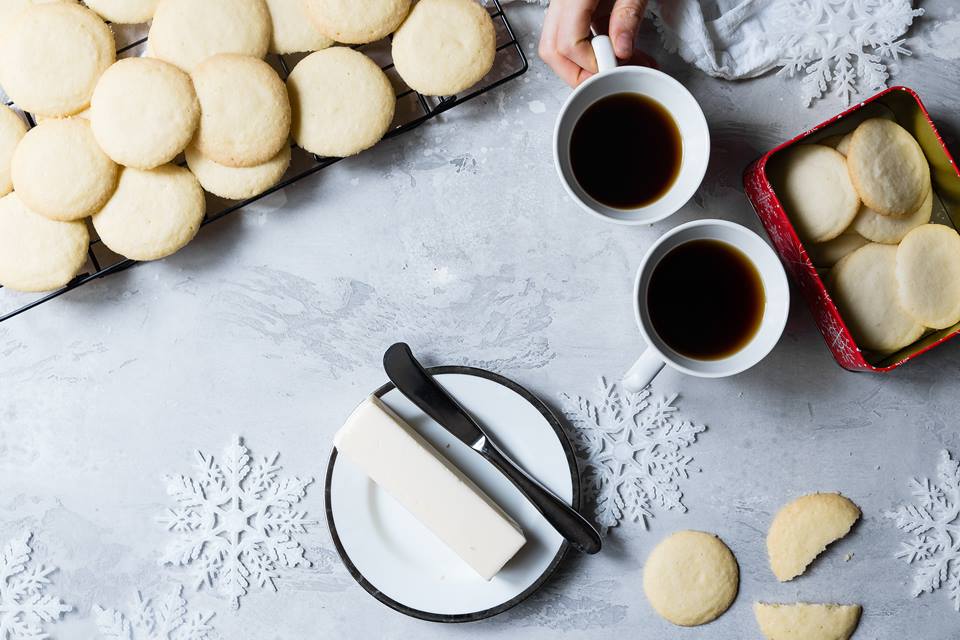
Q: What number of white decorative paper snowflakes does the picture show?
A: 6